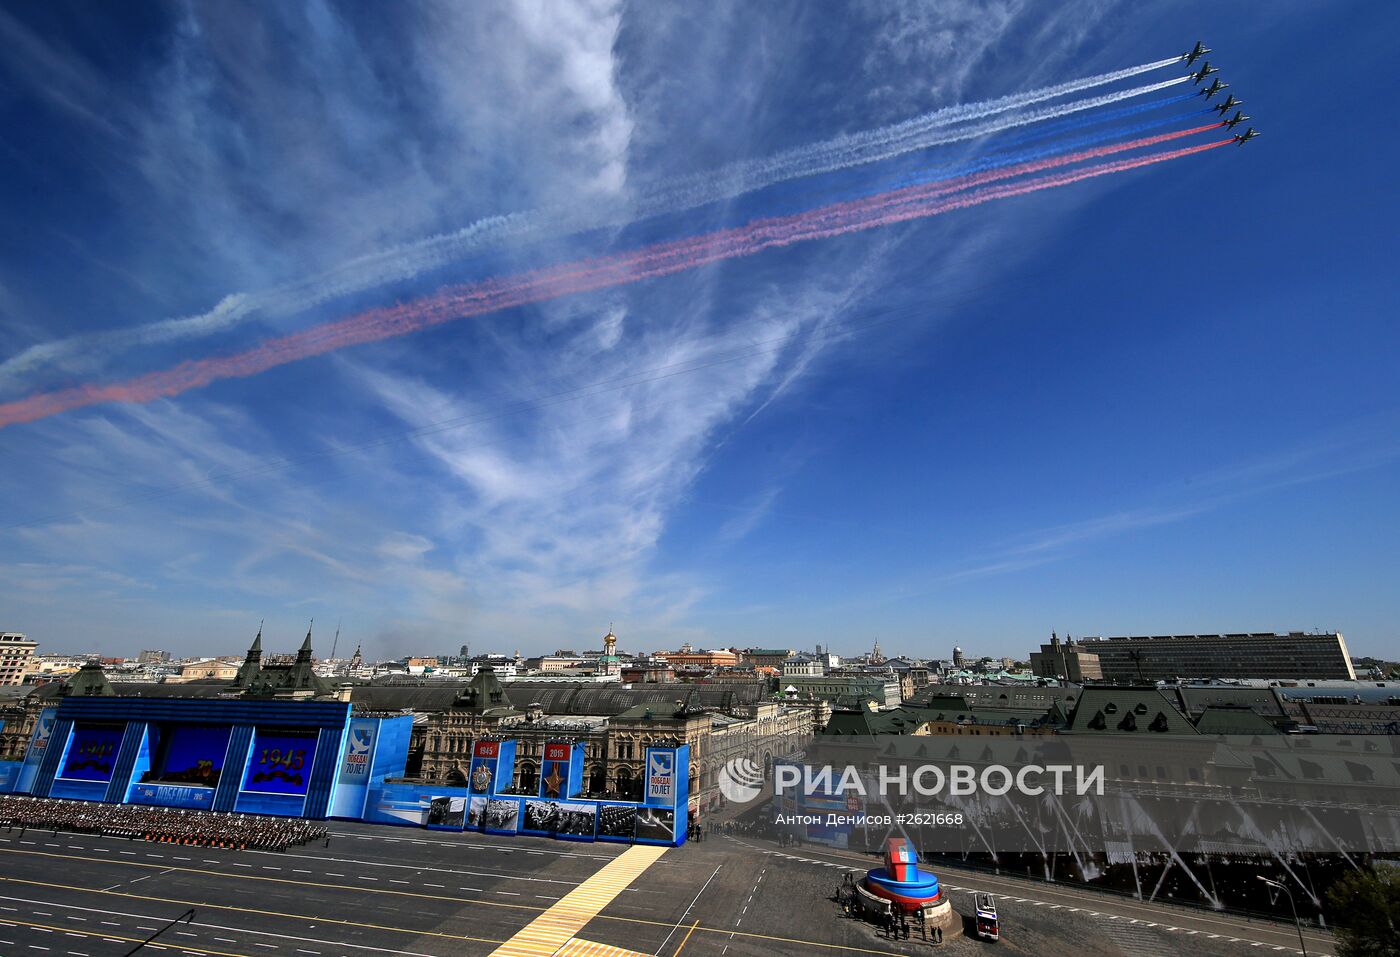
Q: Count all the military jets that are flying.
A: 6